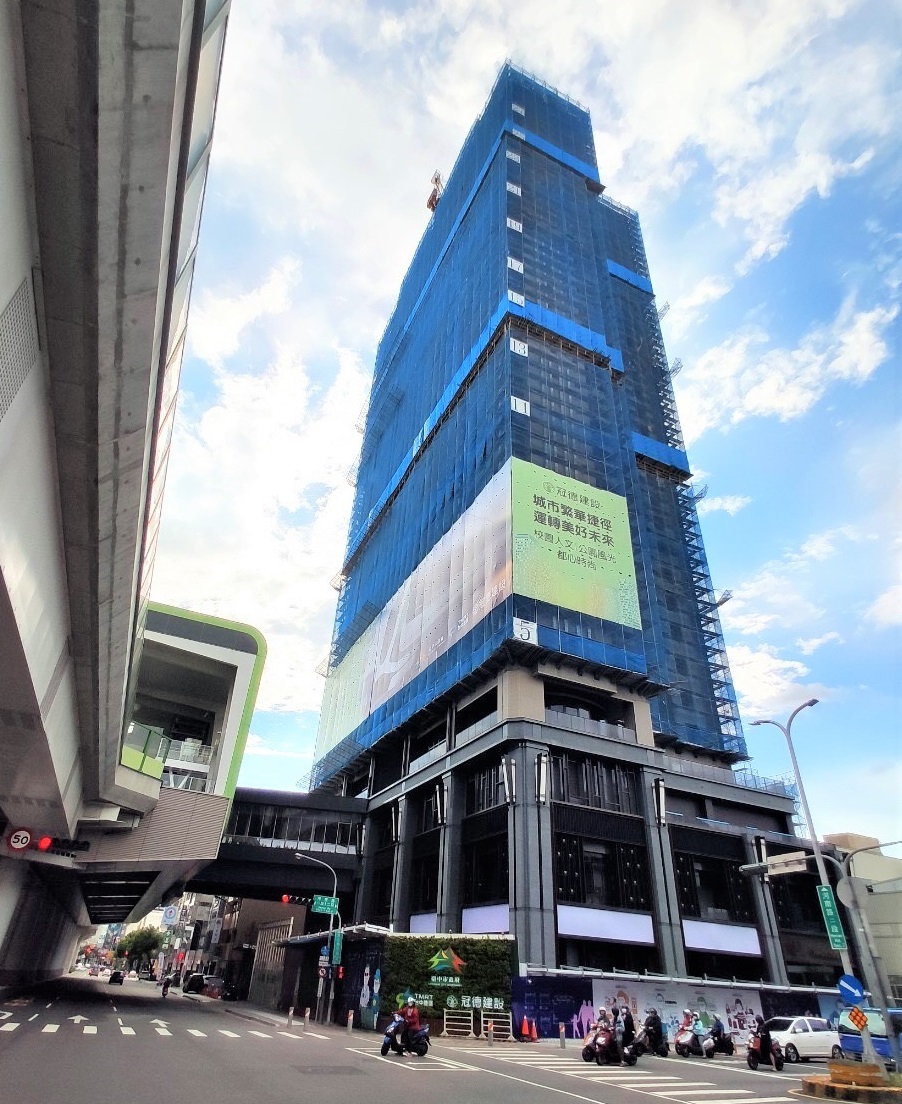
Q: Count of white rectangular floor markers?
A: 10